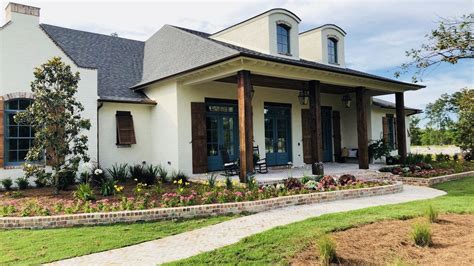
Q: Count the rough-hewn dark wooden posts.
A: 4